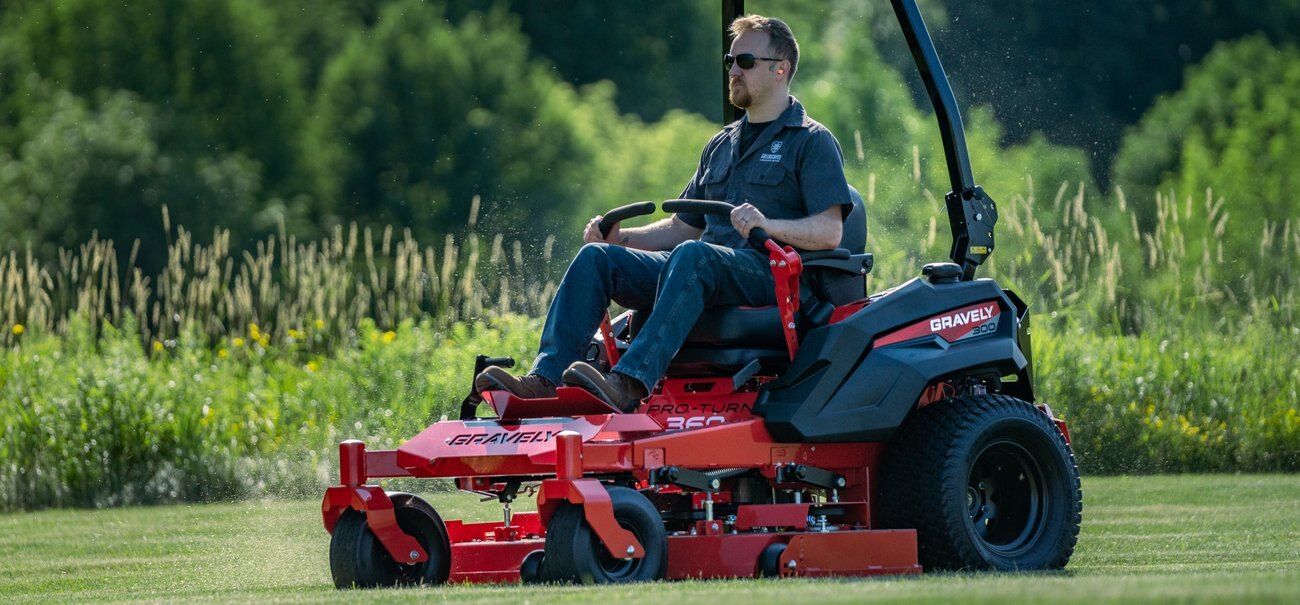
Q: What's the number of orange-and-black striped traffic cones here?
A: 0